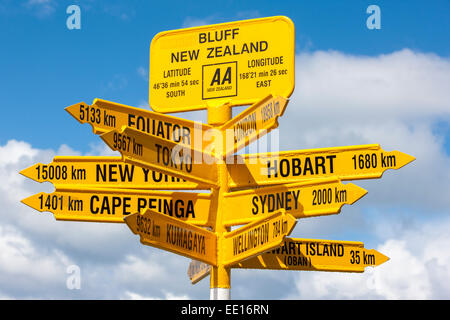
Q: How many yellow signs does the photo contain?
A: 12